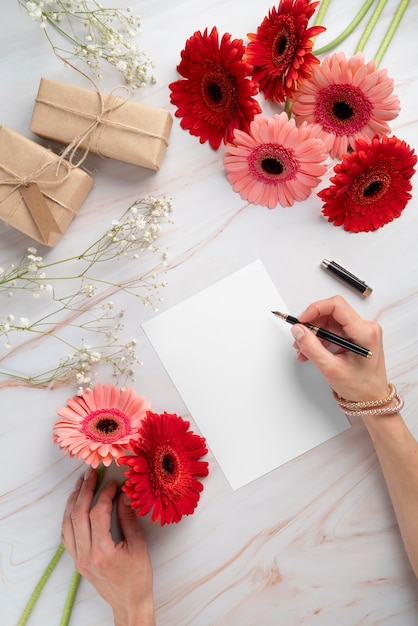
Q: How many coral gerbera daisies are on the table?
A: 3